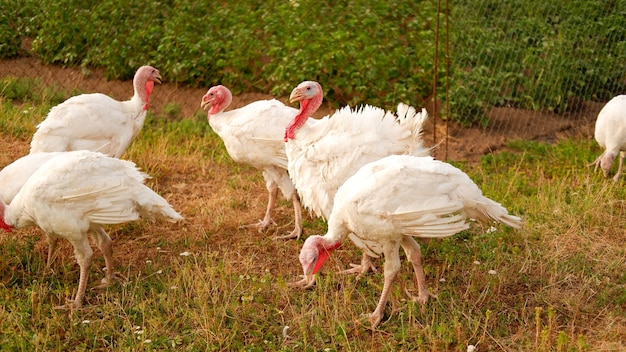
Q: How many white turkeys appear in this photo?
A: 7